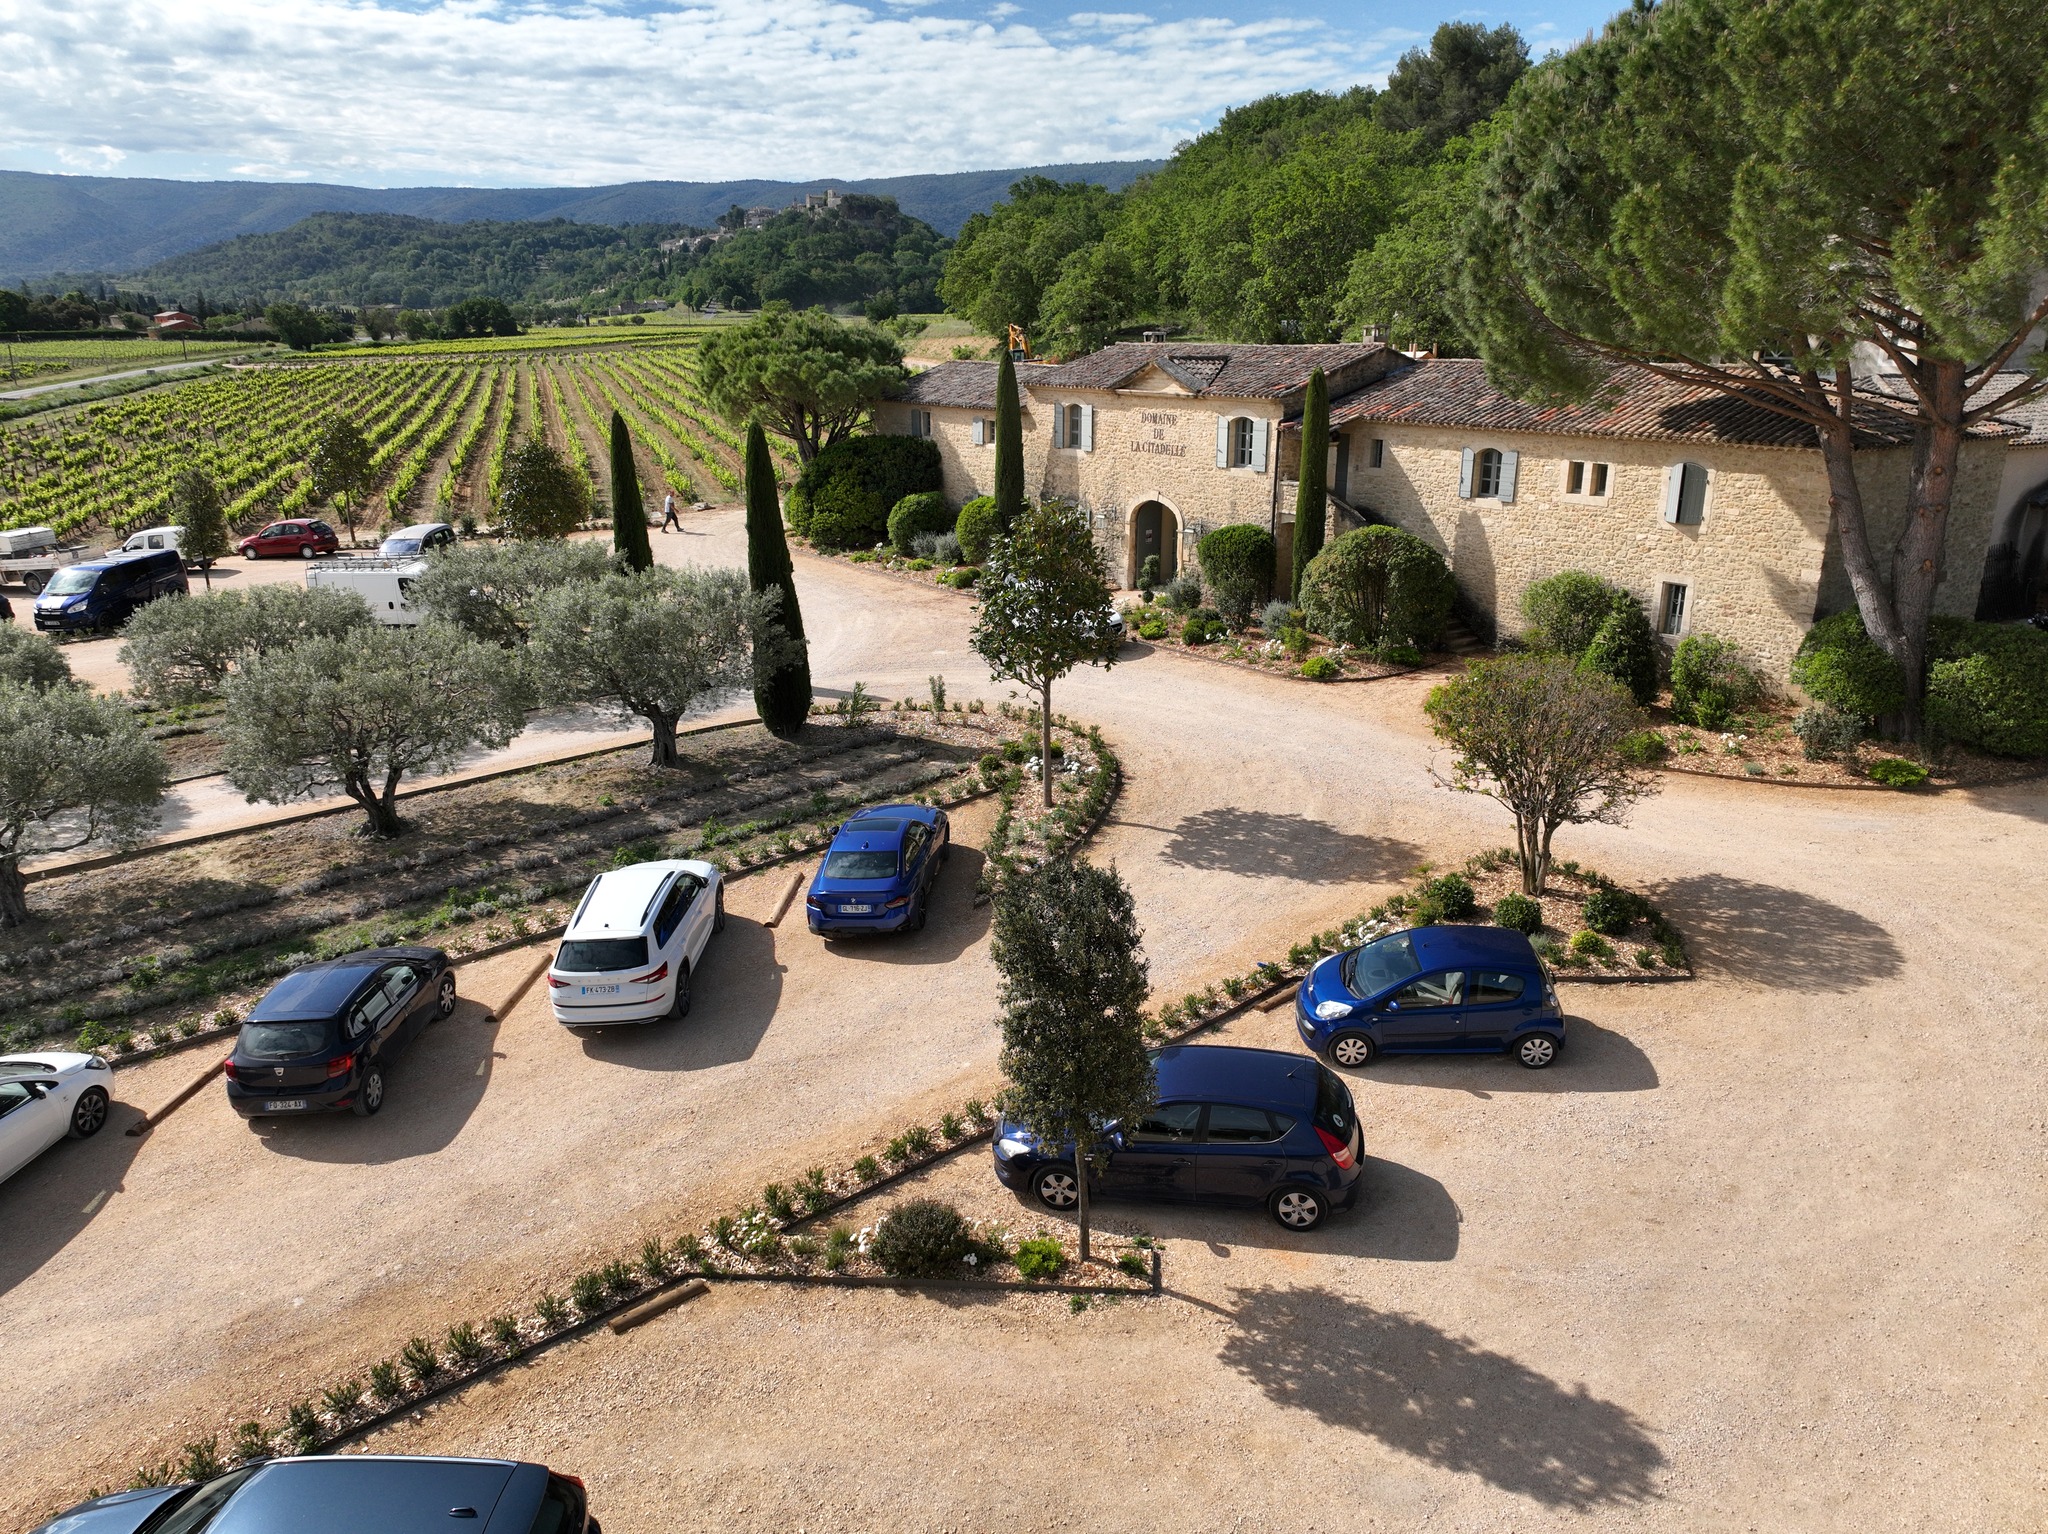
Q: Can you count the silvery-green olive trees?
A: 6